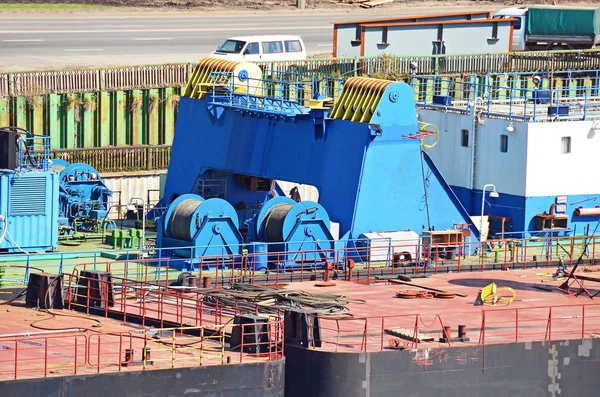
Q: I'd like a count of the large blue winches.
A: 2